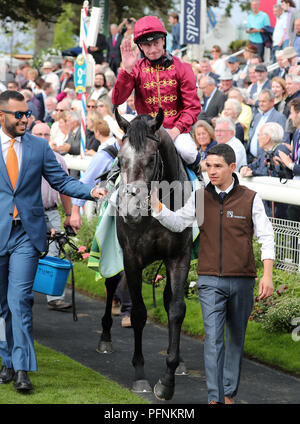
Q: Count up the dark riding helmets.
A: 1